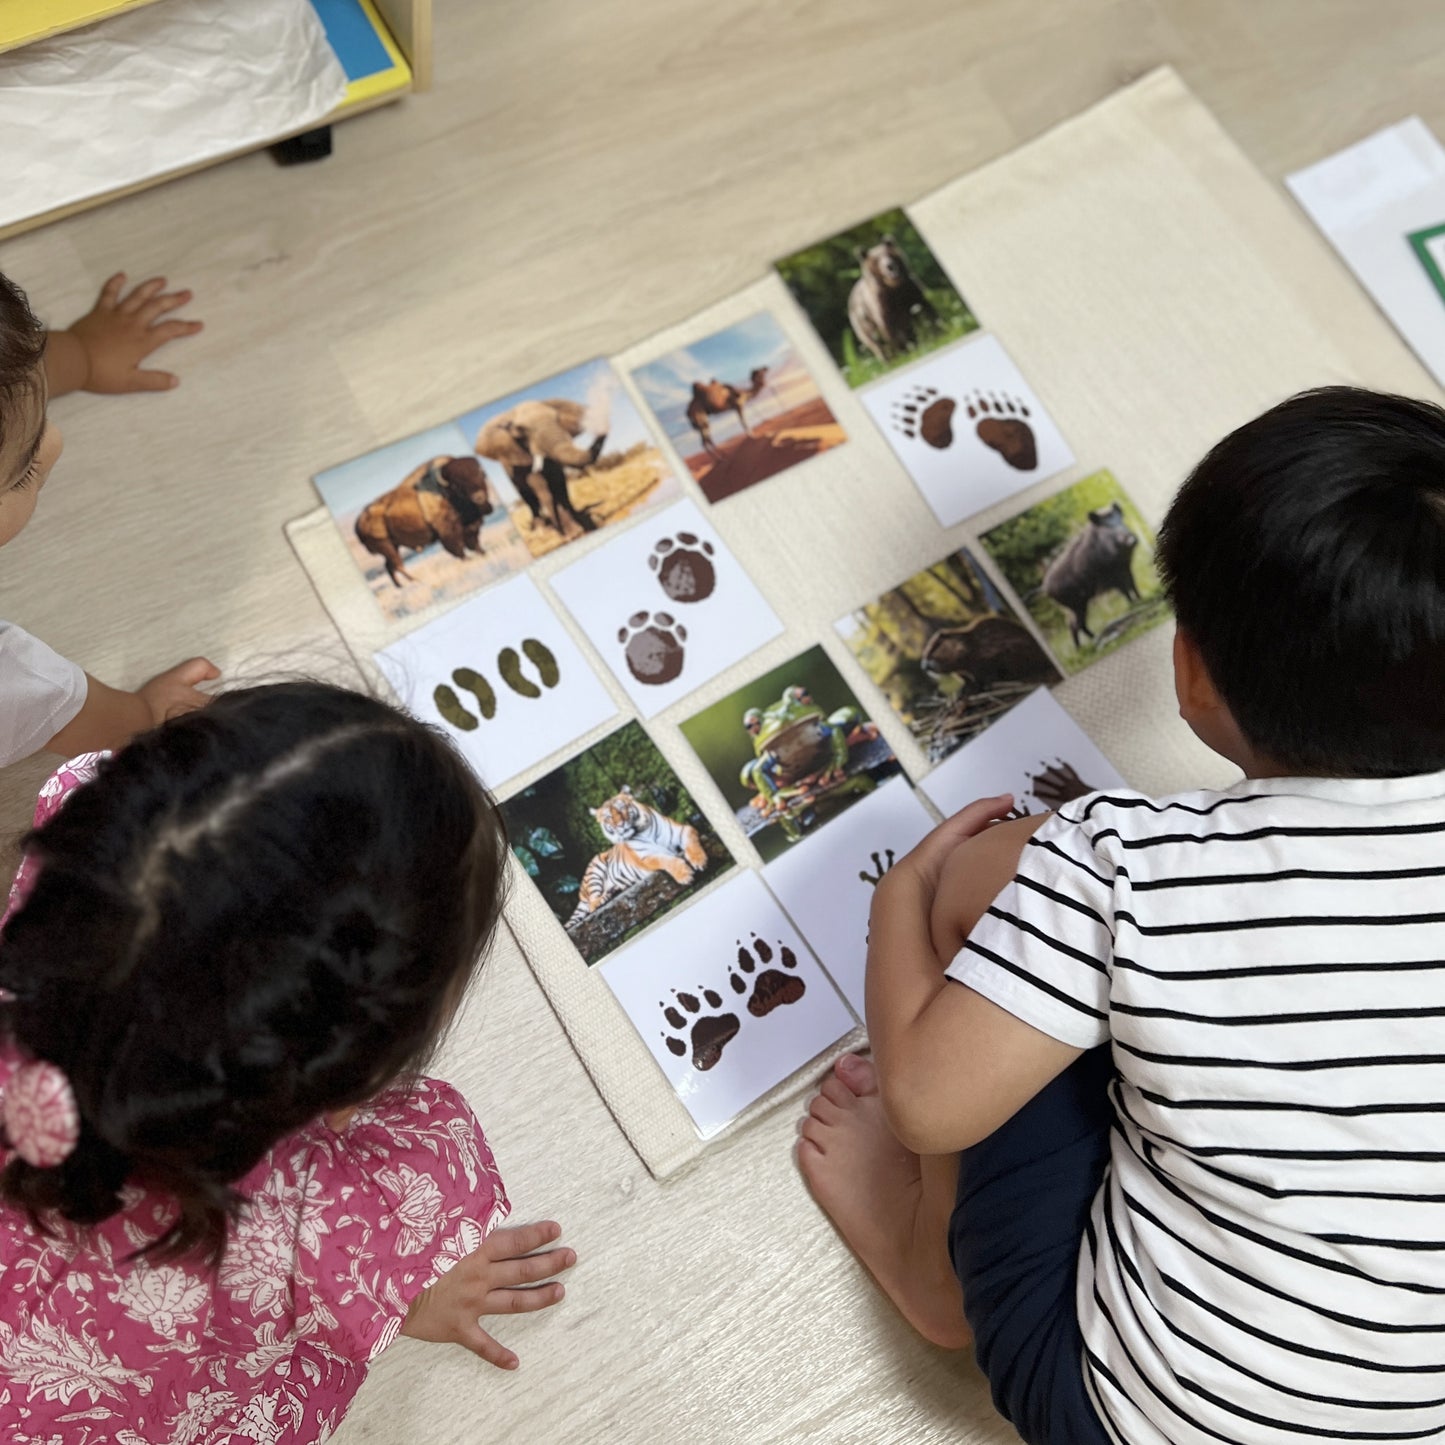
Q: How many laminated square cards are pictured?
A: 14